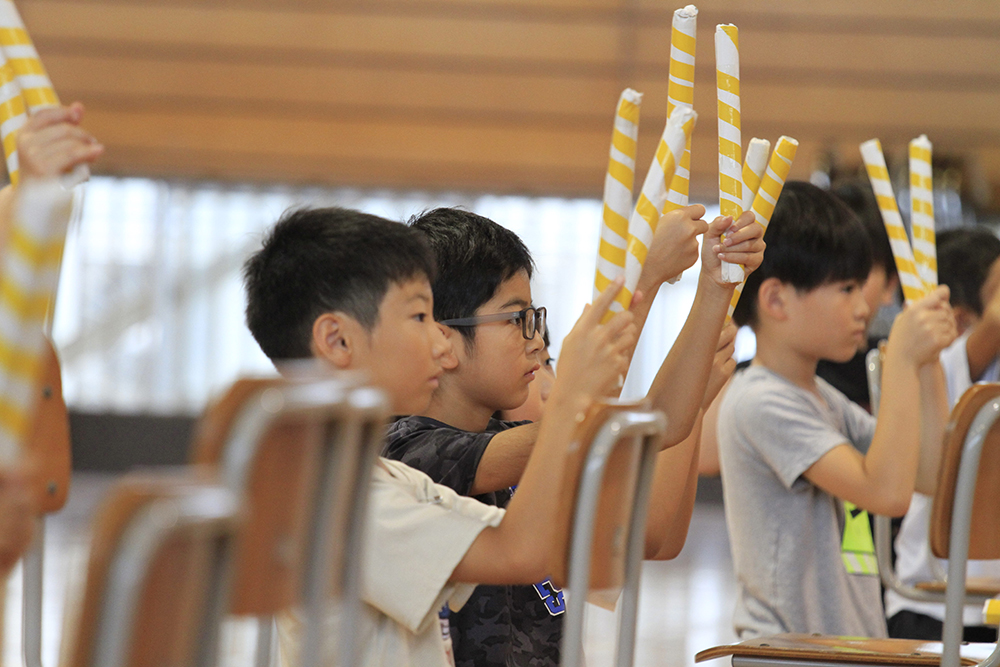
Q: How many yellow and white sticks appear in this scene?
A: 11